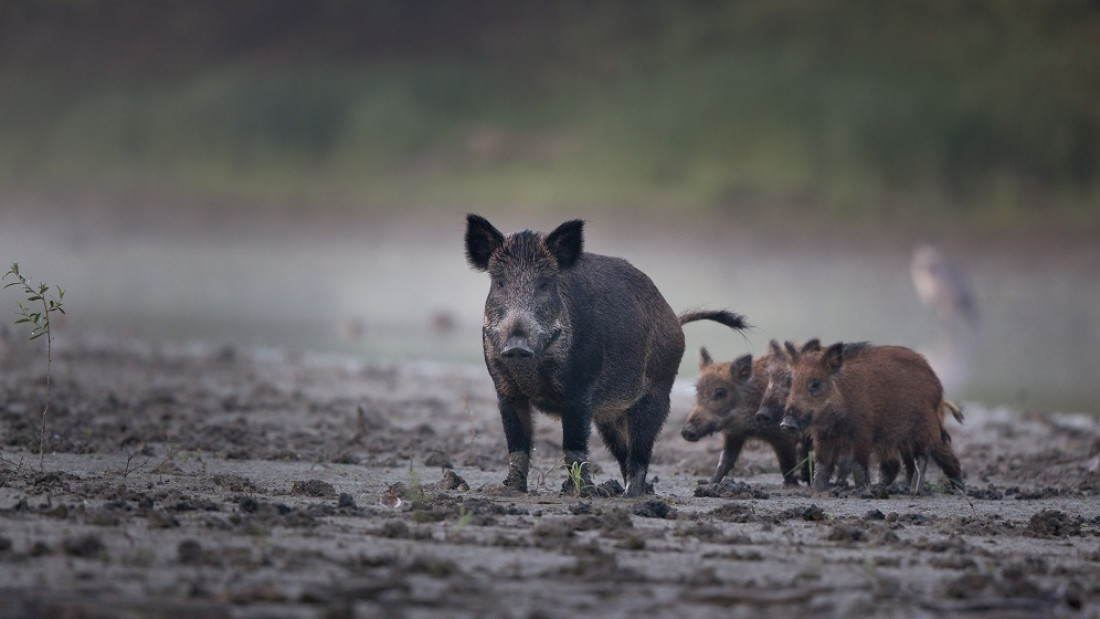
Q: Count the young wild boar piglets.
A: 3